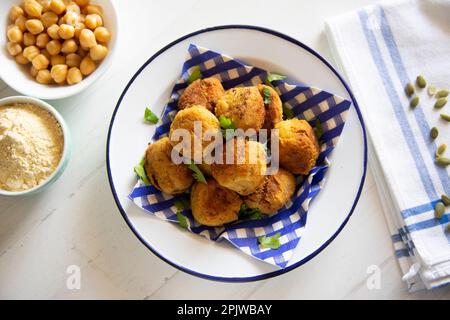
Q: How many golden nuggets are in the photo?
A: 9